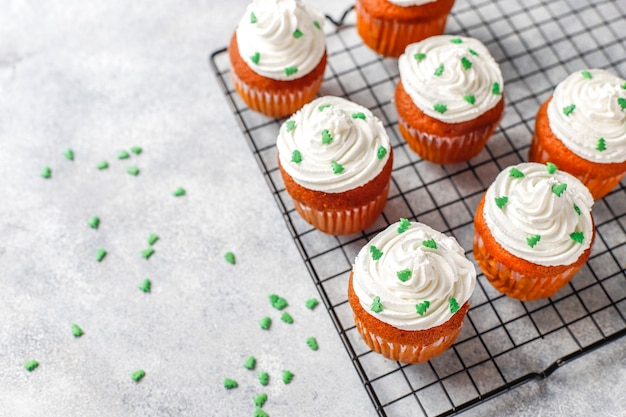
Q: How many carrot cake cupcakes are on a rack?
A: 7